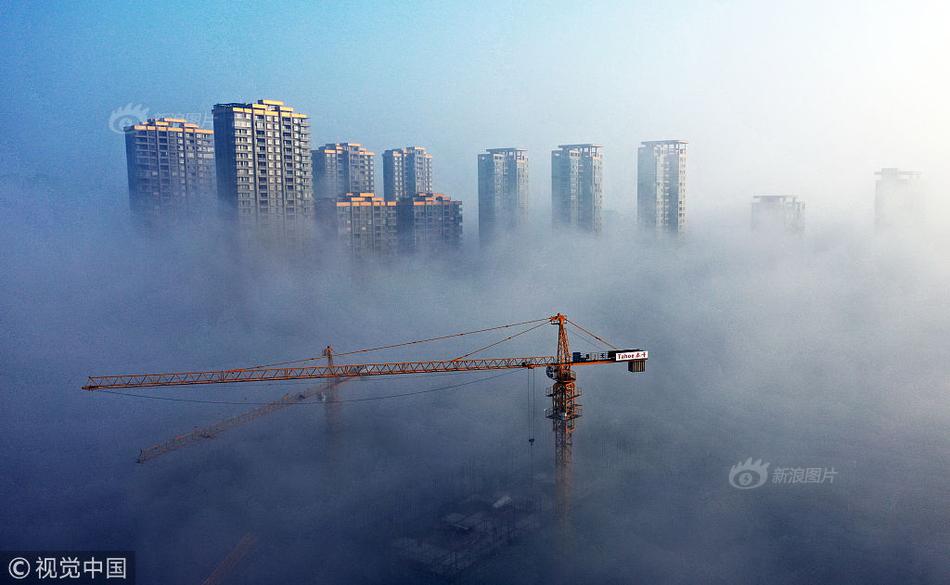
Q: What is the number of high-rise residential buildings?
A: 11